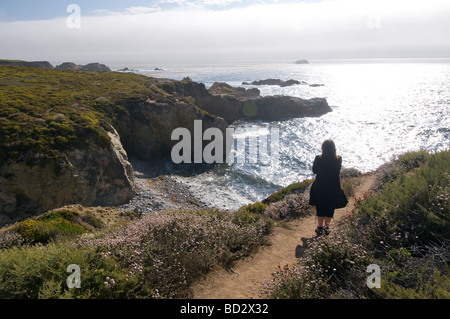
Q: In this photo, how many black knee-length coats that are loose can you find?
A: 1